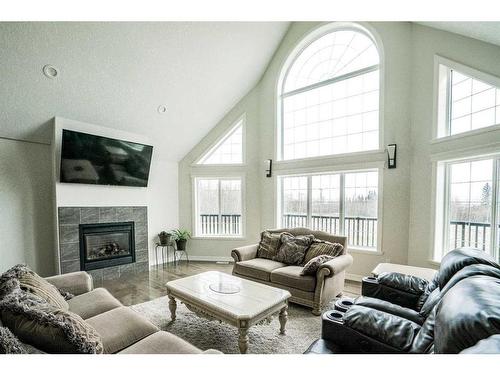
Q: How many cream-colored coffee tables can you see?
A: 1